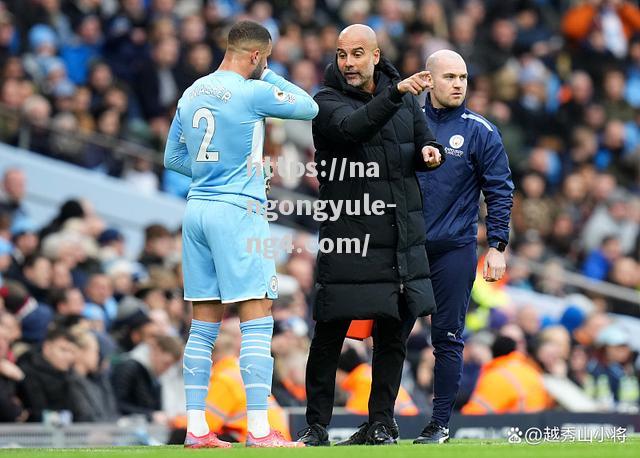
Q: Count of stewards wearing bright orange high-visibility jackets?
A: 3